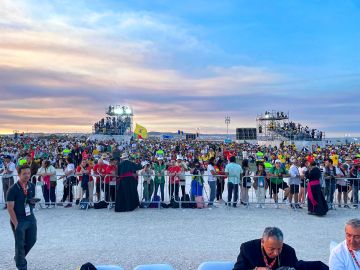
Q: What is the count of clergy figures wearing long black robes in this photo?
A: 2